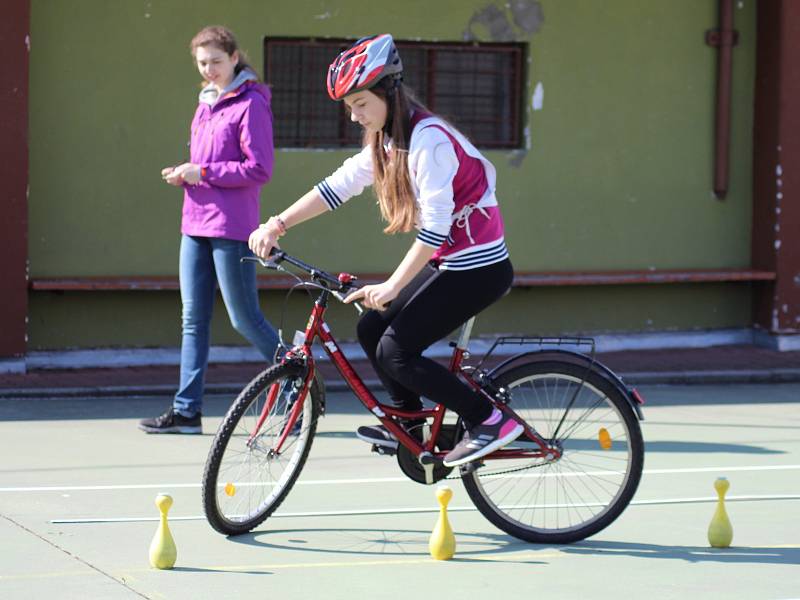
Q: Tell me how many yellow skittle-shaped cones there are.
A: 3